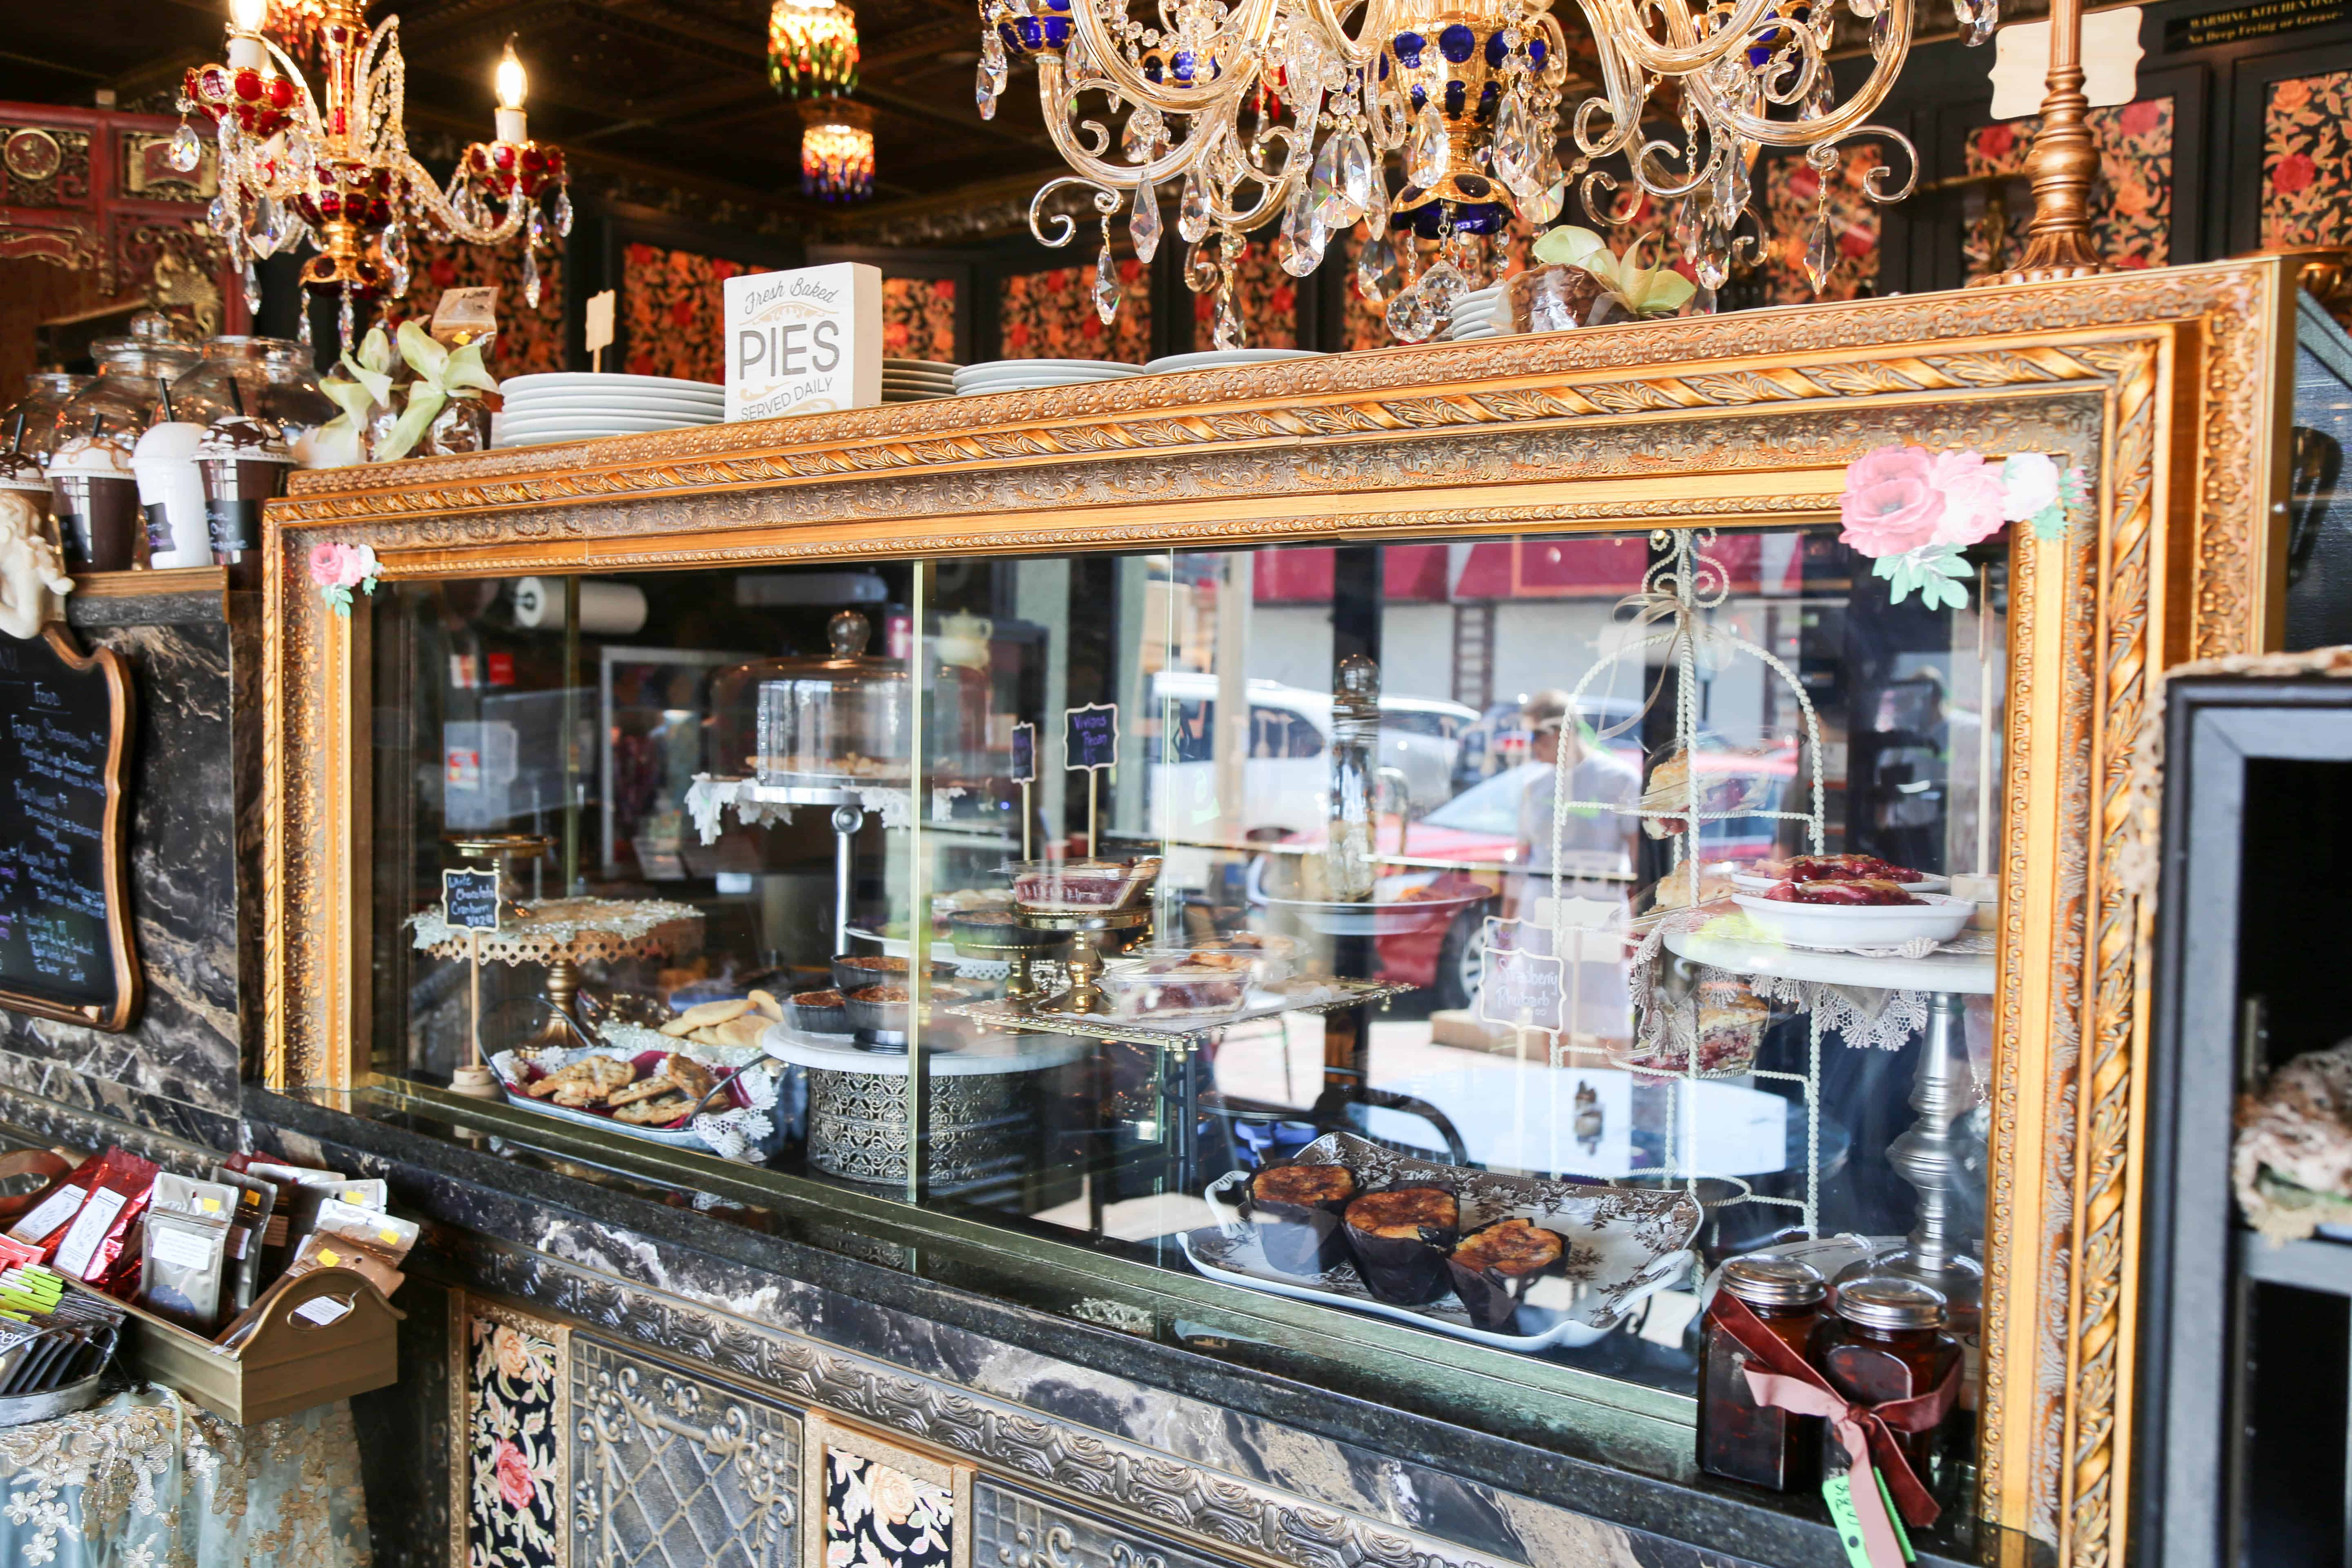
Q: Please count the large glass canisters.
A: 3